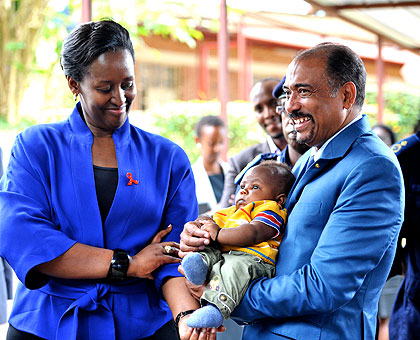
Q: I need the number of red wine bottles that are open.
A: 0